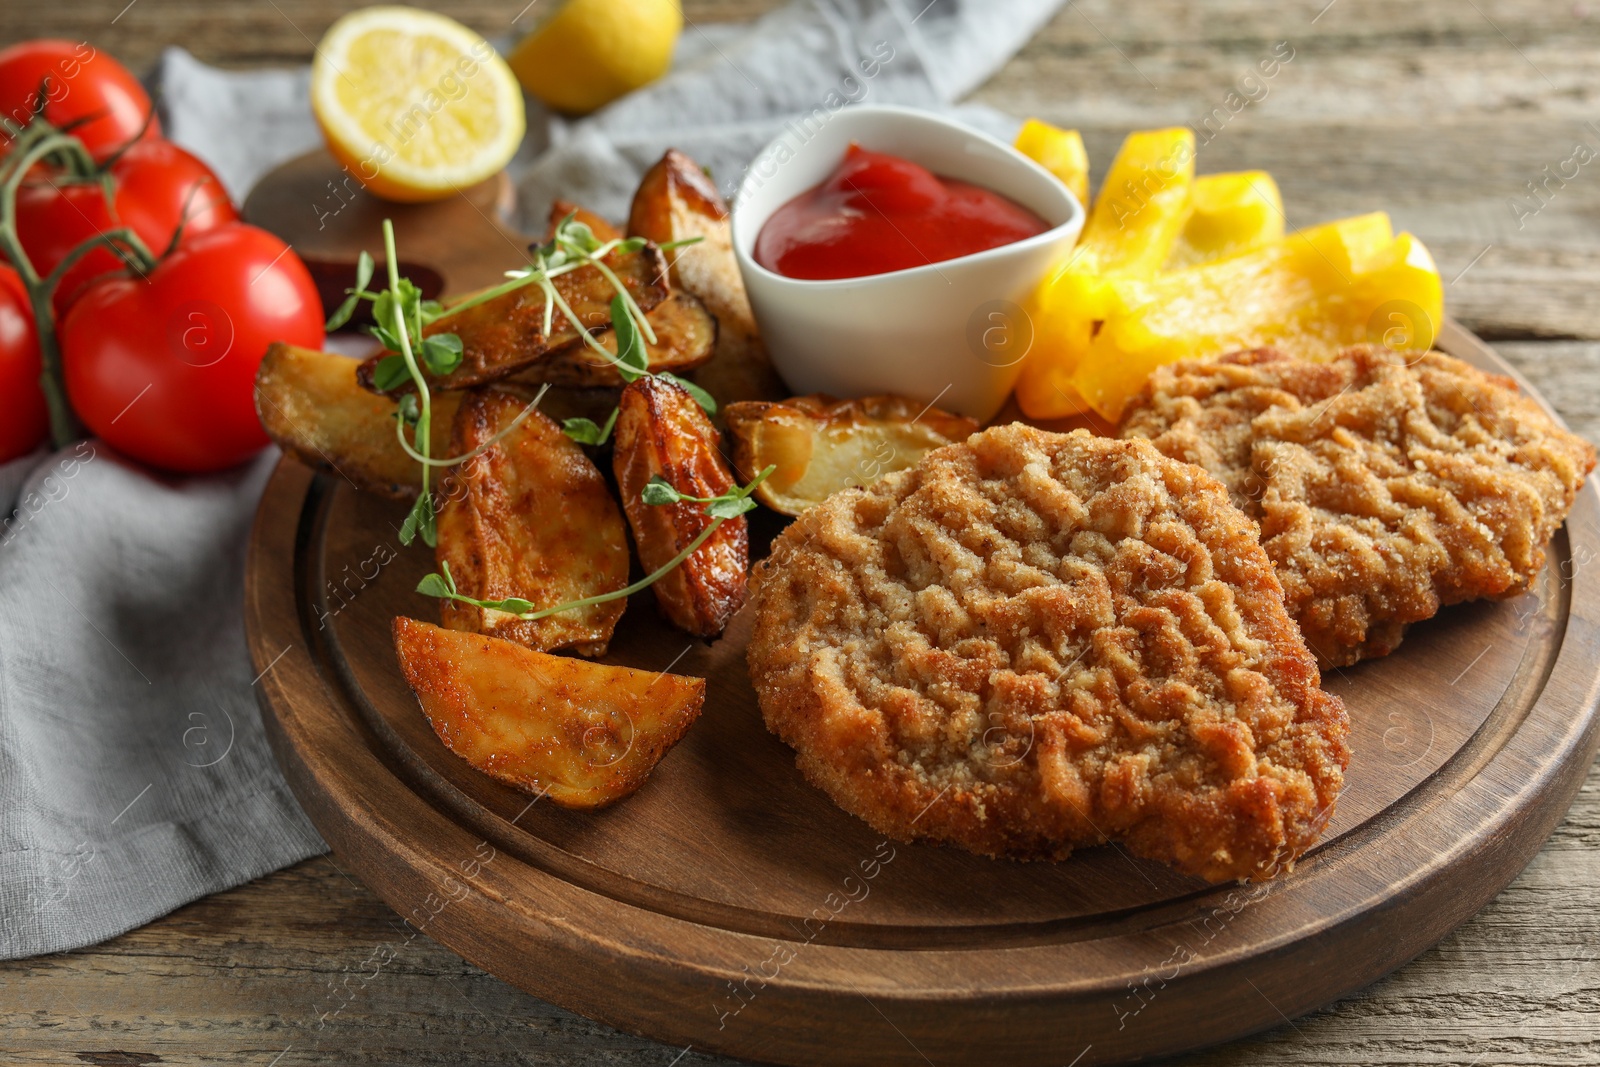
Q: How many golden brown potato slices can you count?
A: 9